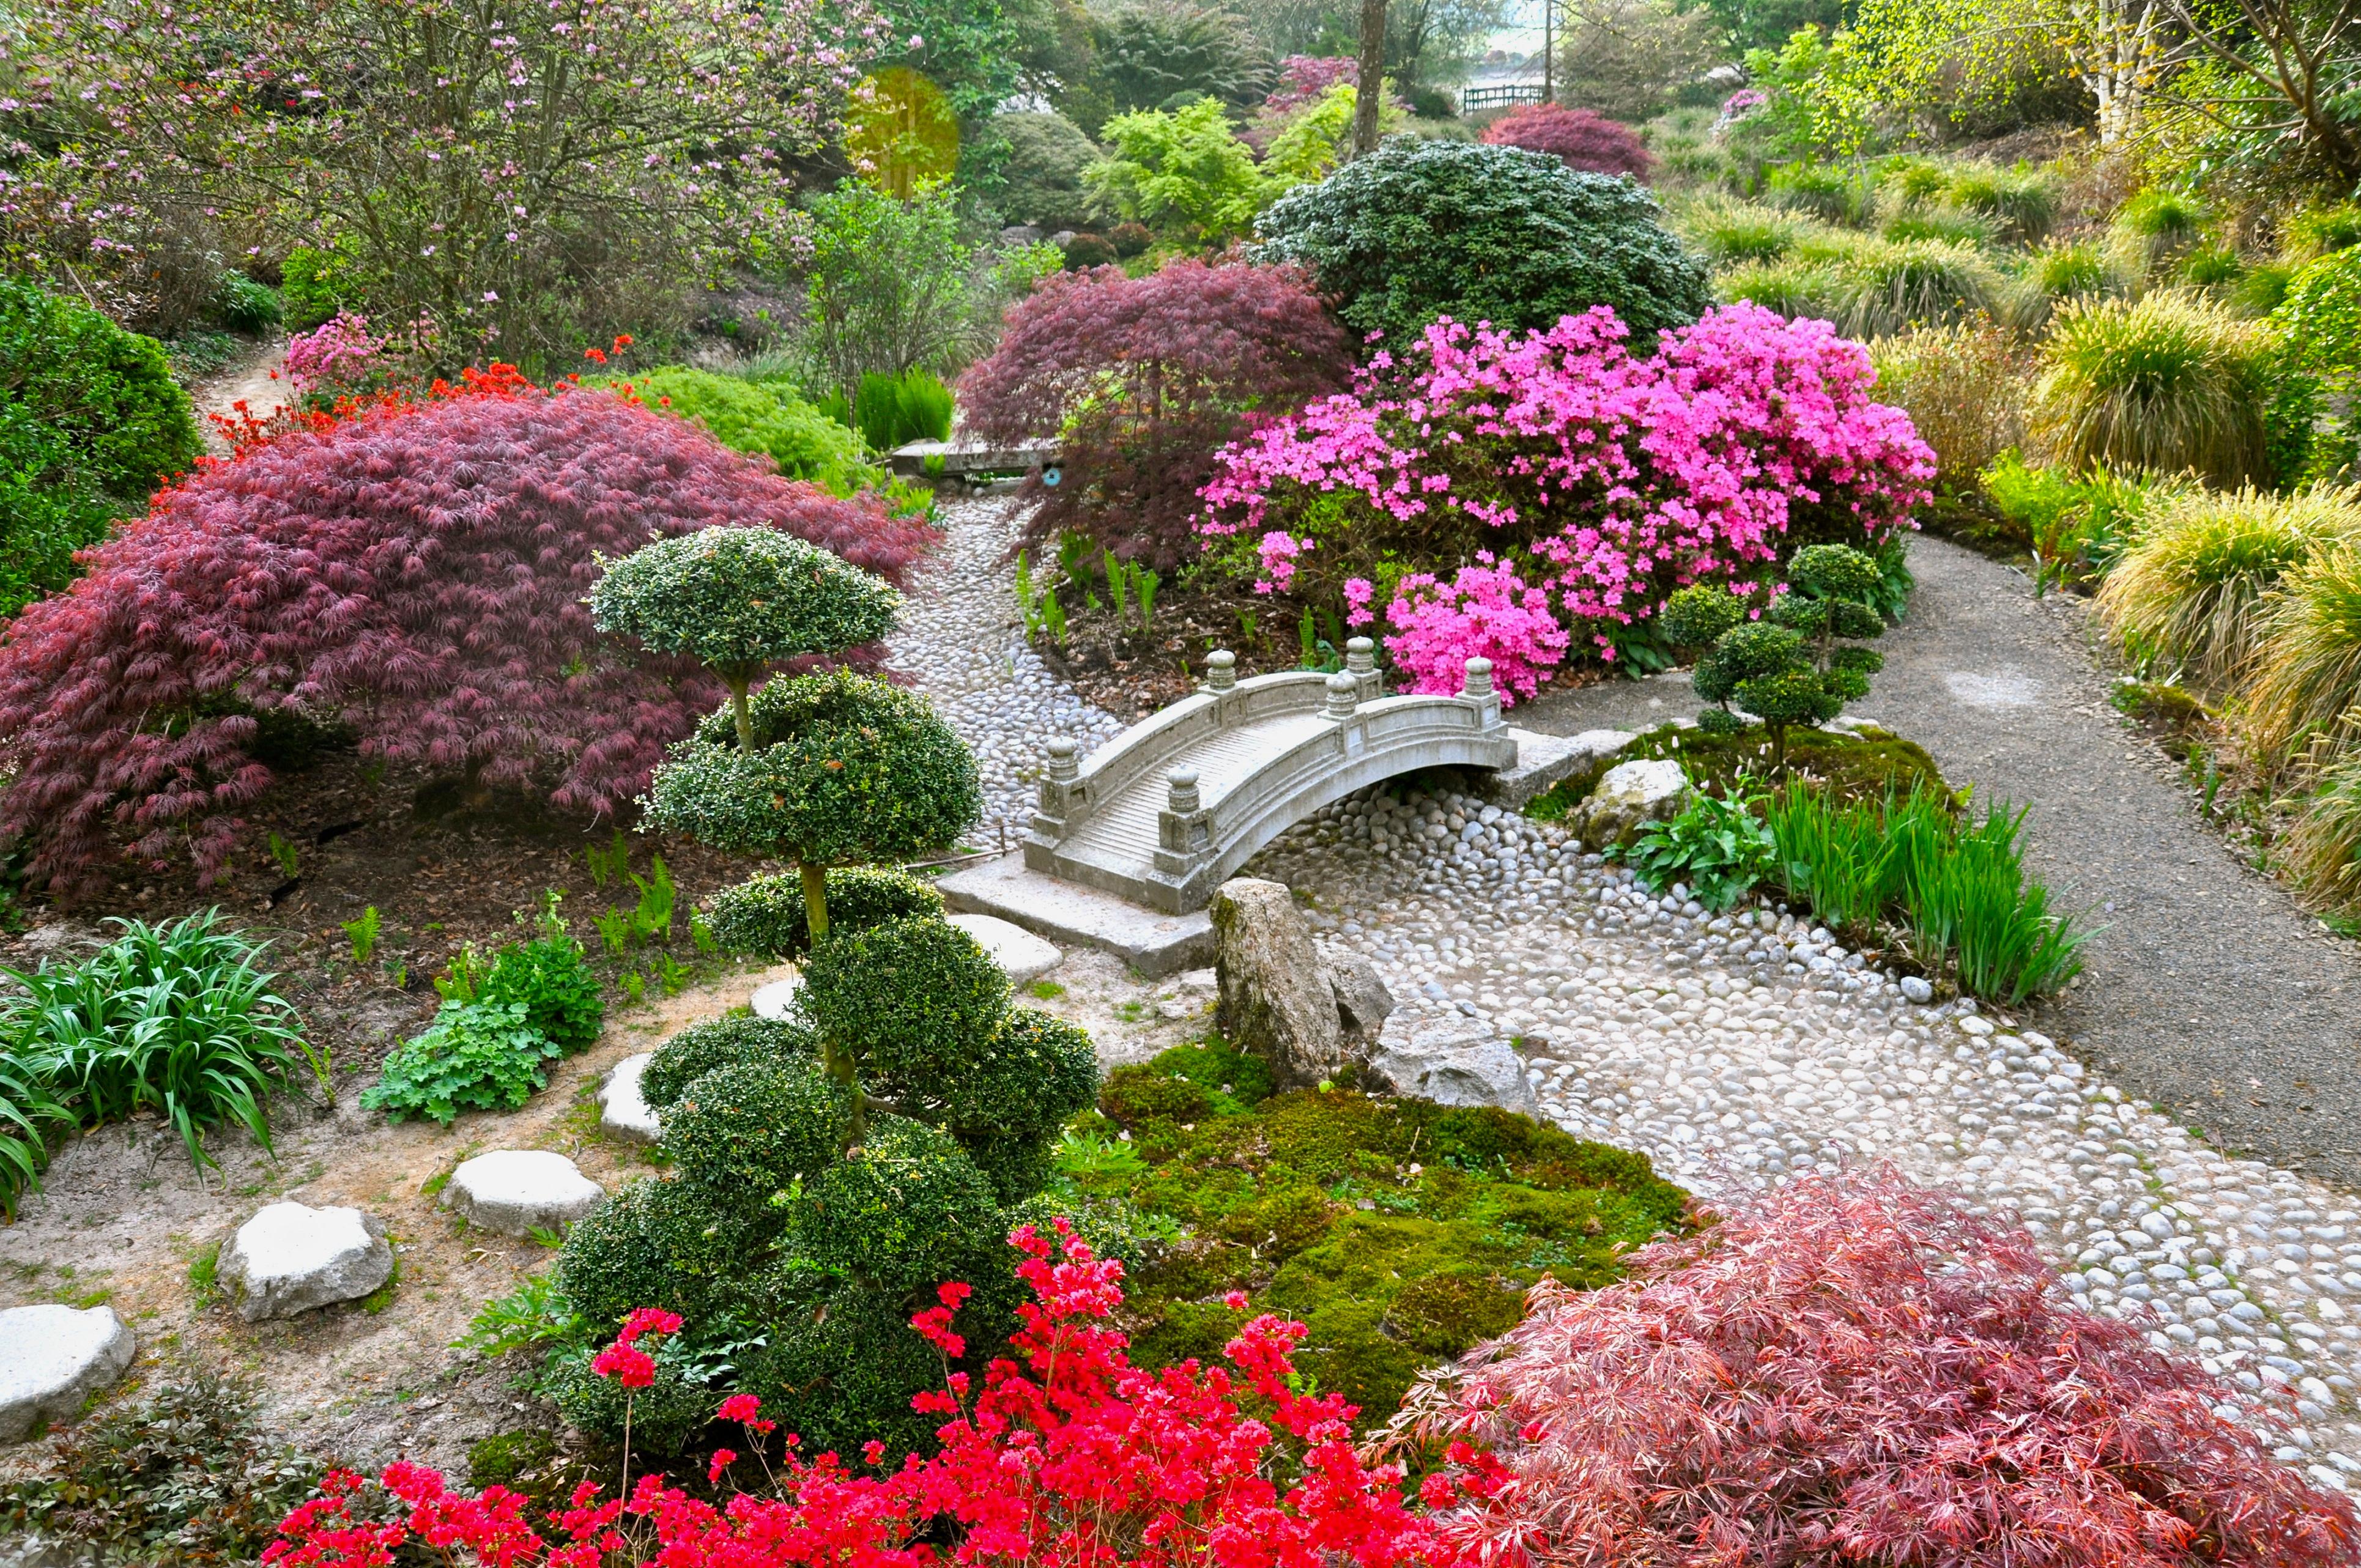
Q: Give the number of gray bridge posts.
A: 6